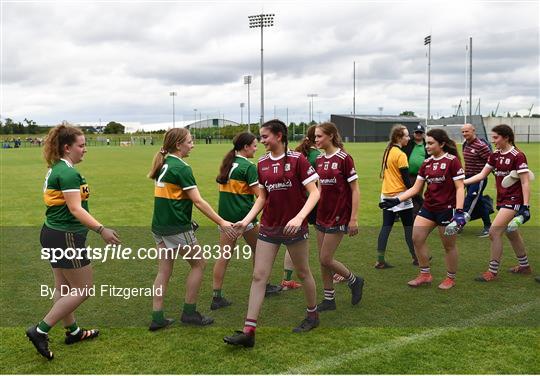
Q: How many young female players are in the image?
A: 9